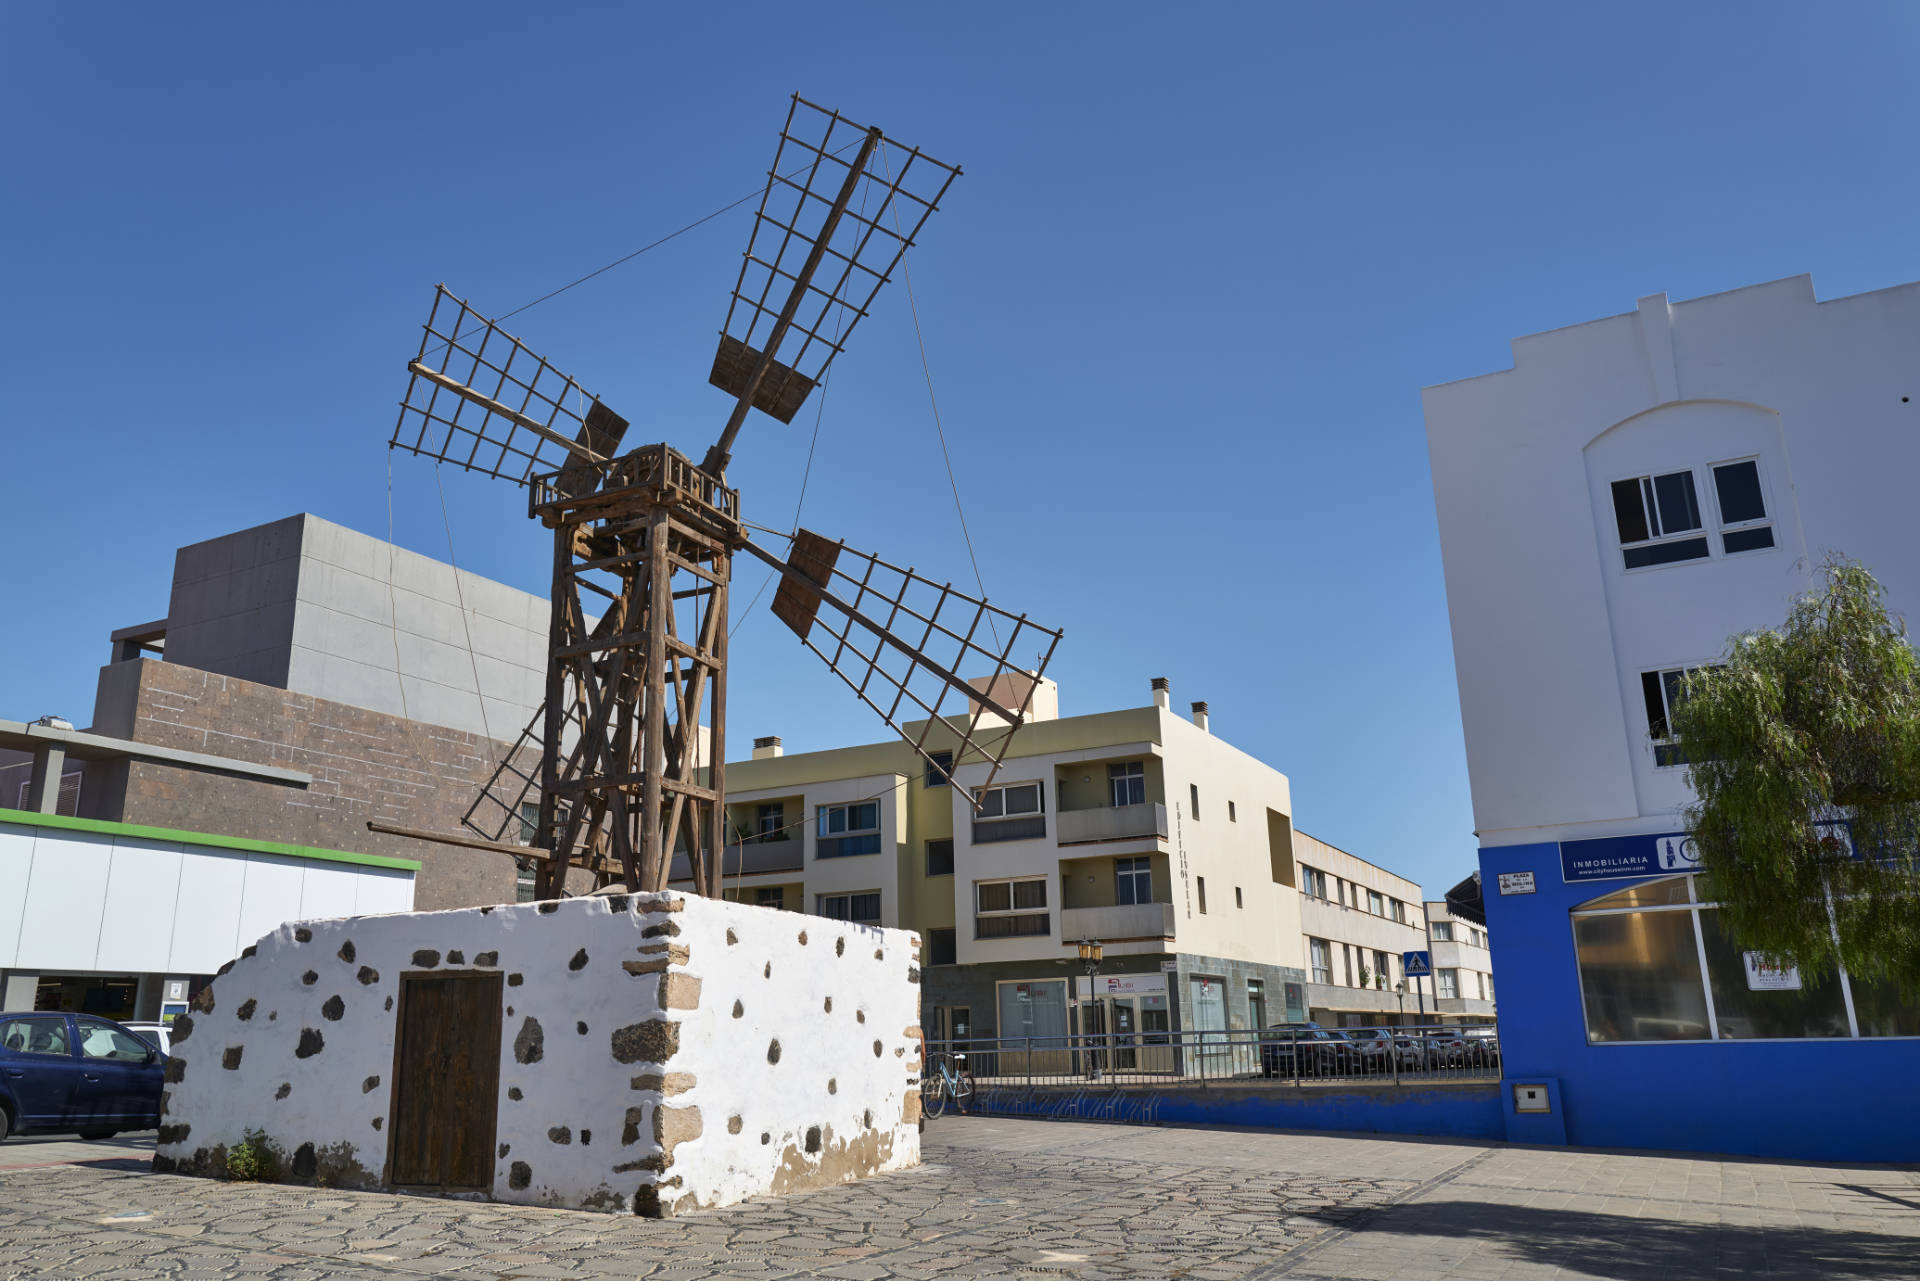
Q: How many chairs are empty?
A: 0